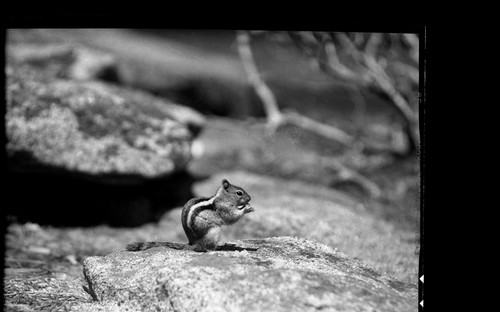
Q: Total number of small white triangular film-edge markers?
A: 2